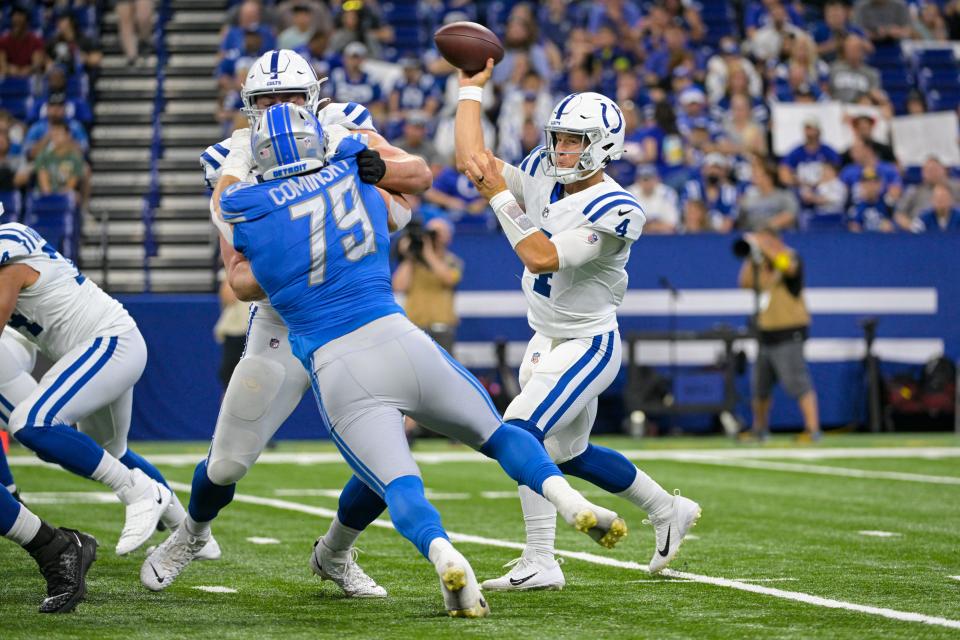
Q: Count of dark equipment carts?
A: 1